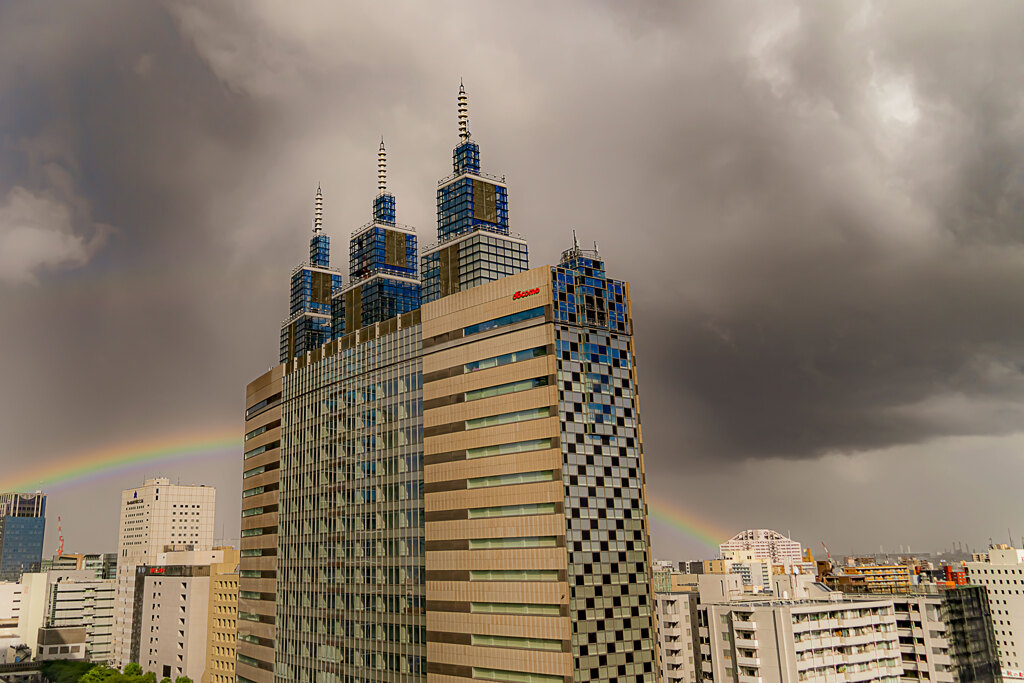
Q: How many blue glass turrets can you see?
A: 3